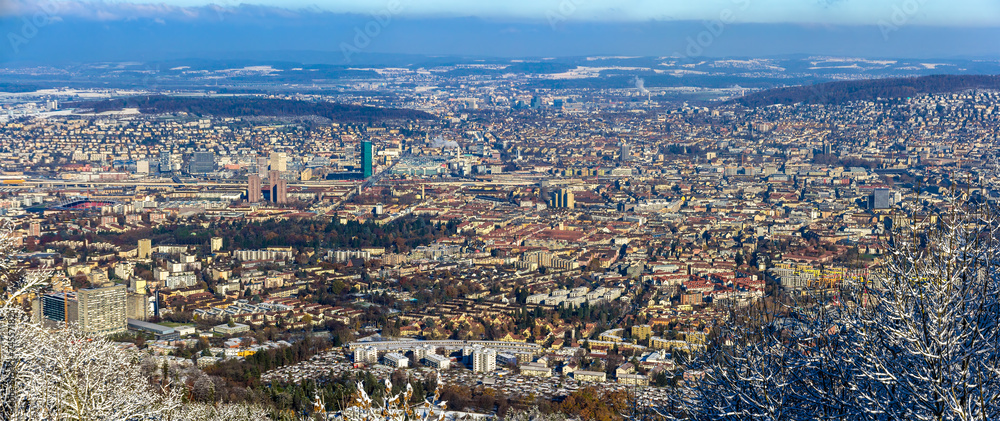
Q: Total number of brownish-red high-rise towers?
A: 3